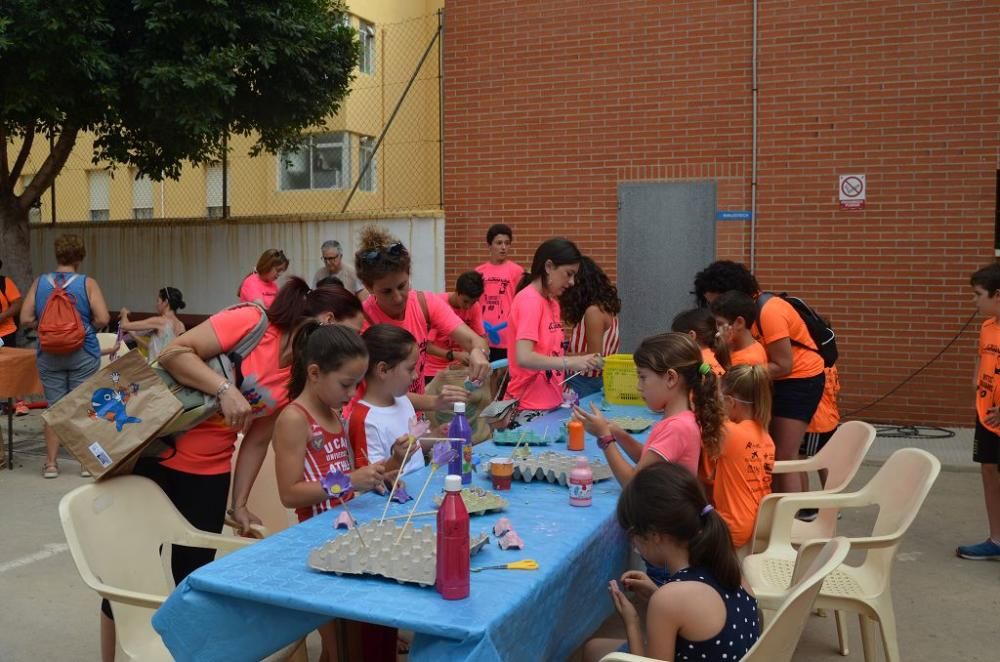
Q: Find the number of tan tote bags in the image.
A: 1